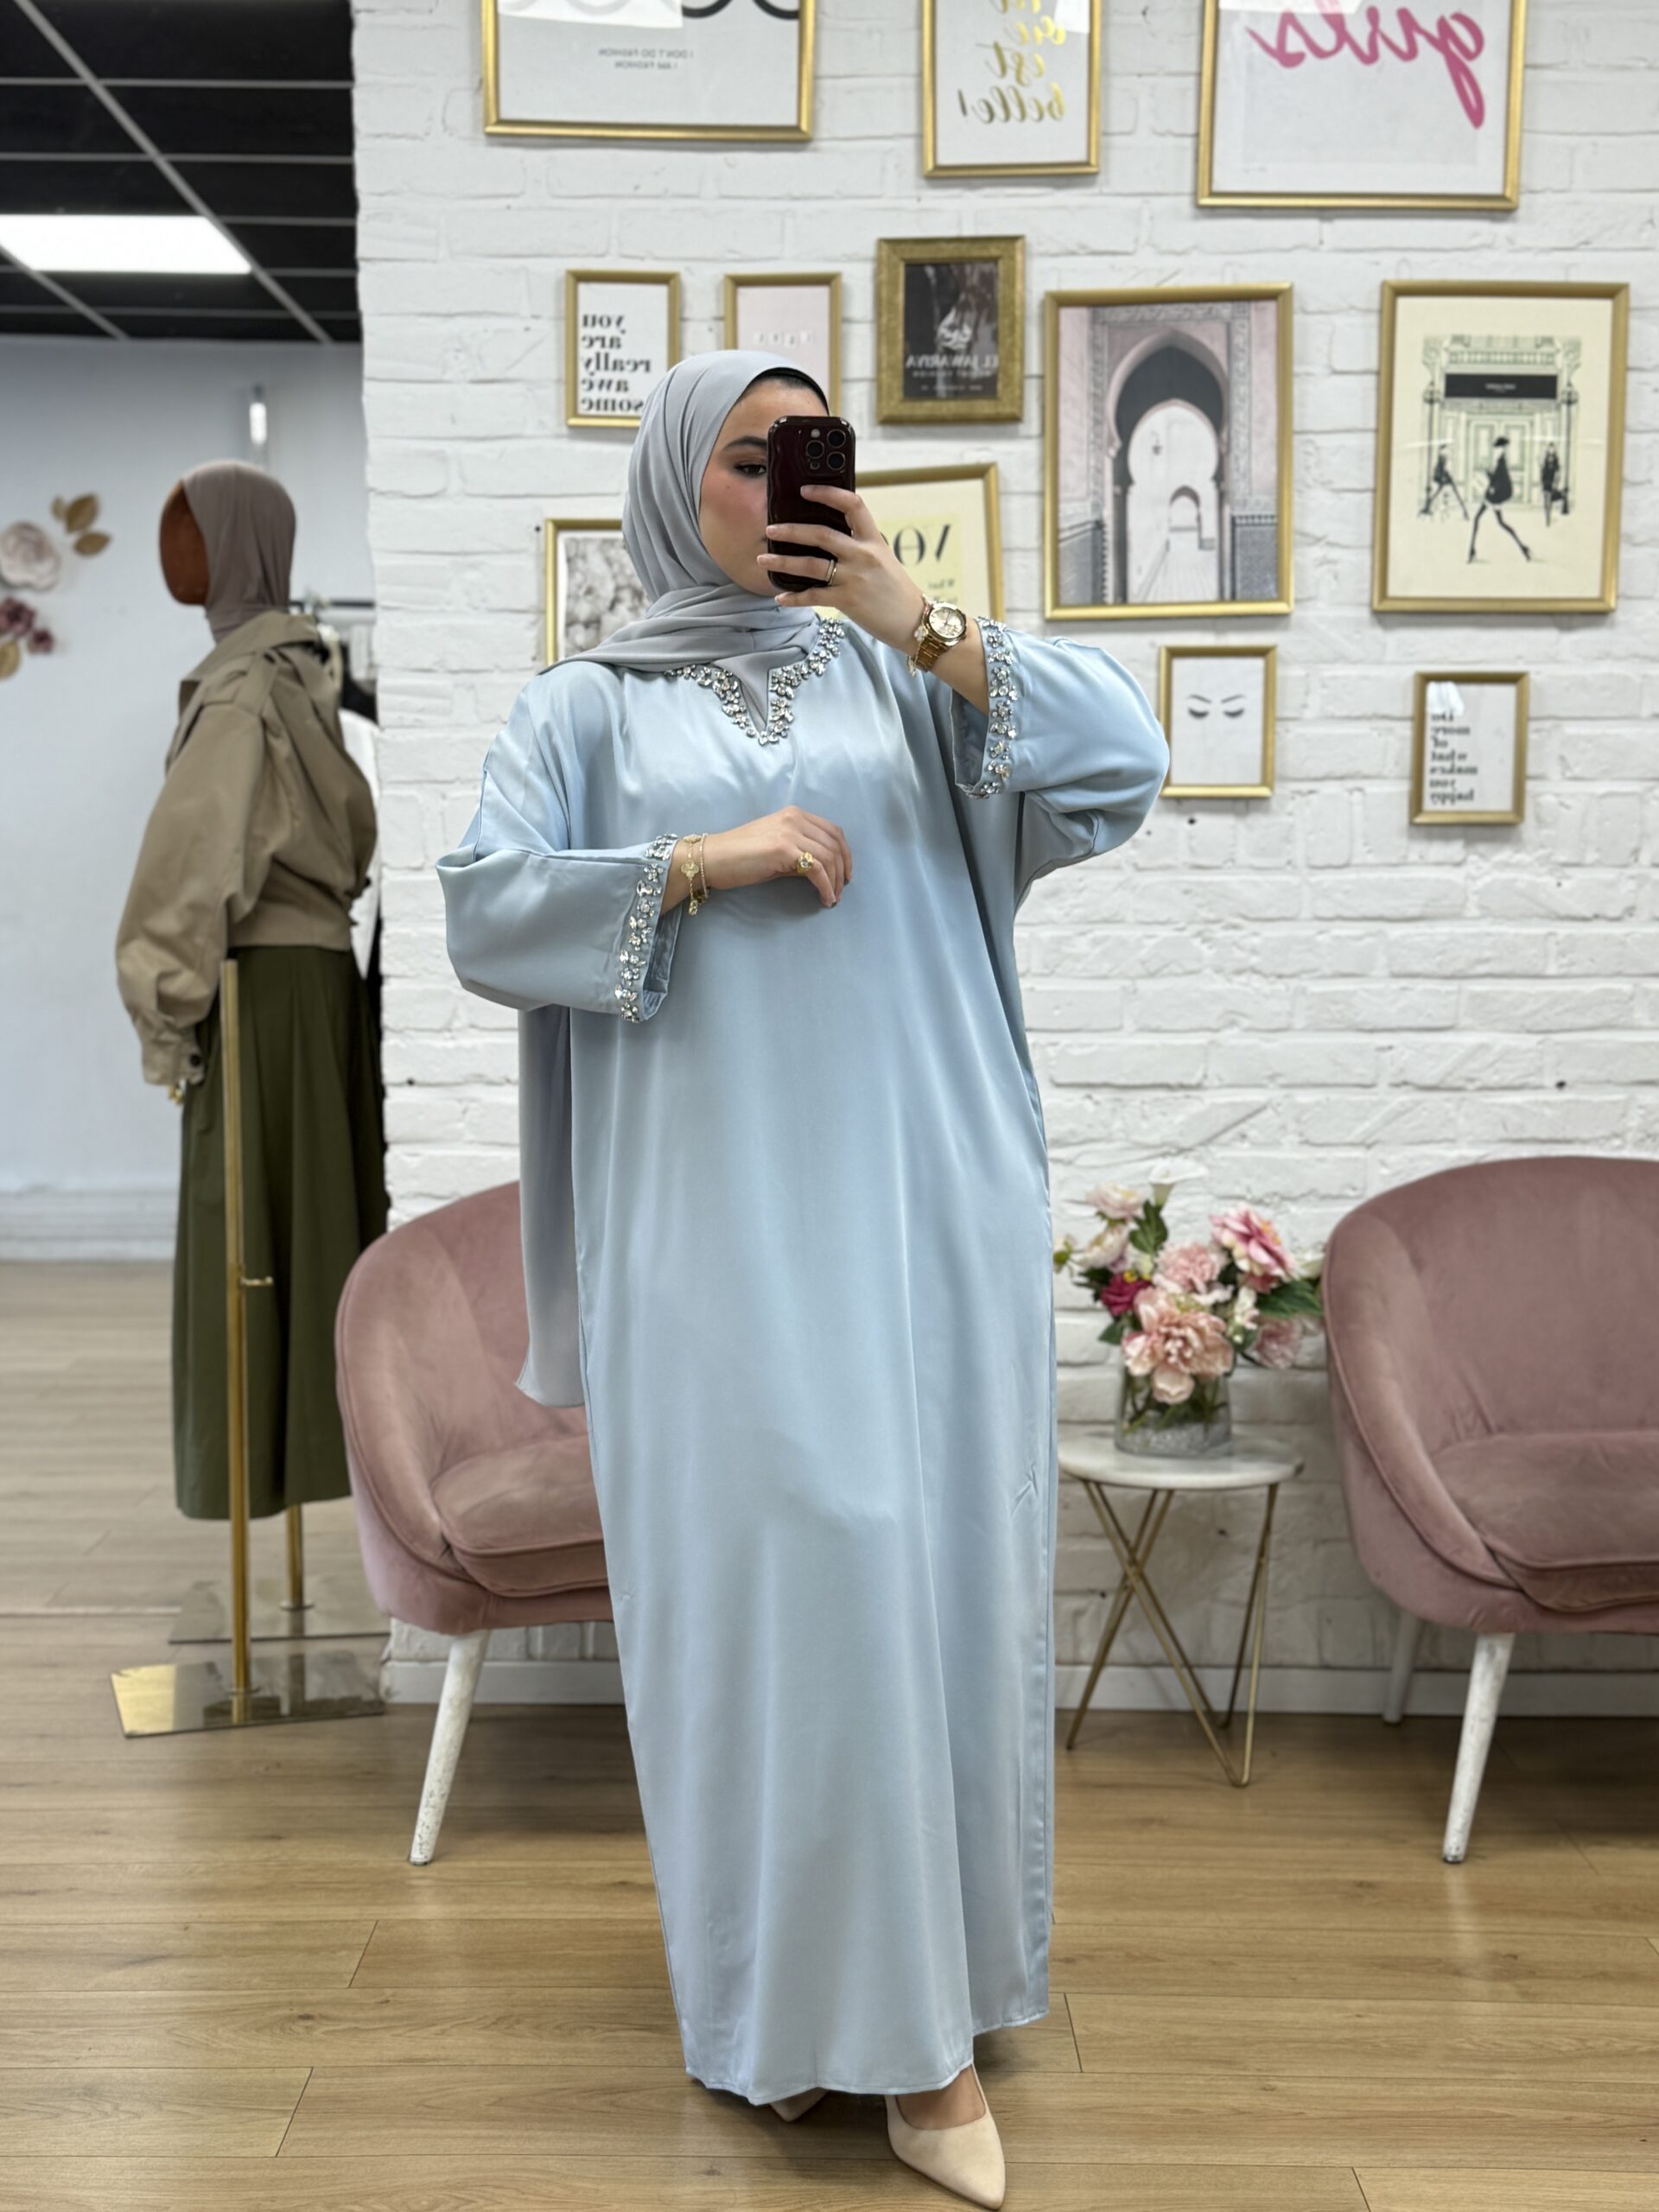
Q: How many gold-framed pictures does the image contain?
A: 12